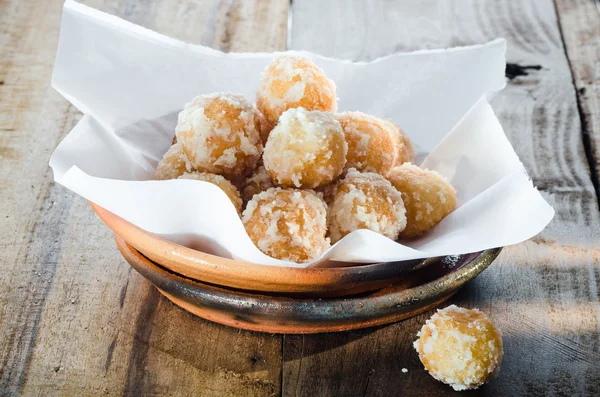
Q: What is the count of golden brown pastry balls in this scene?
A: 12